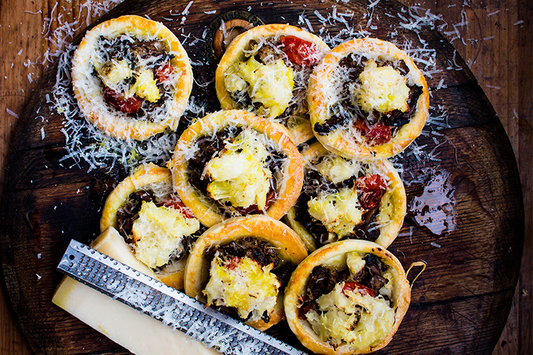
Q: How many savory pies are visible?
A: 8